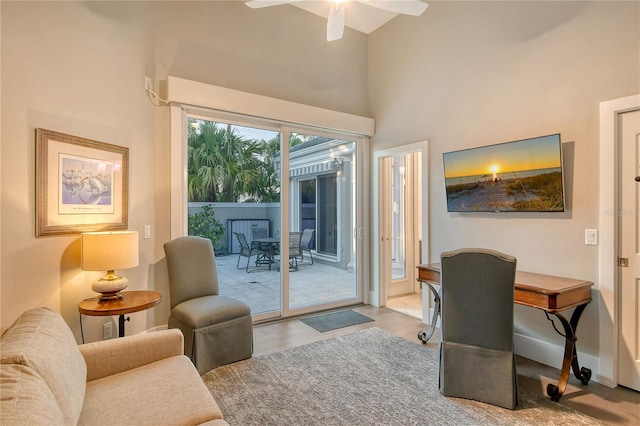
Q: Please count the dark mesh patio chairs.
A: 4